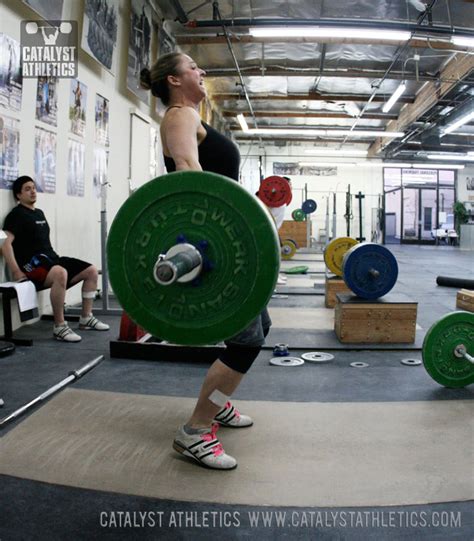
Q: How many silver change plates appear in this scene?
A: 4